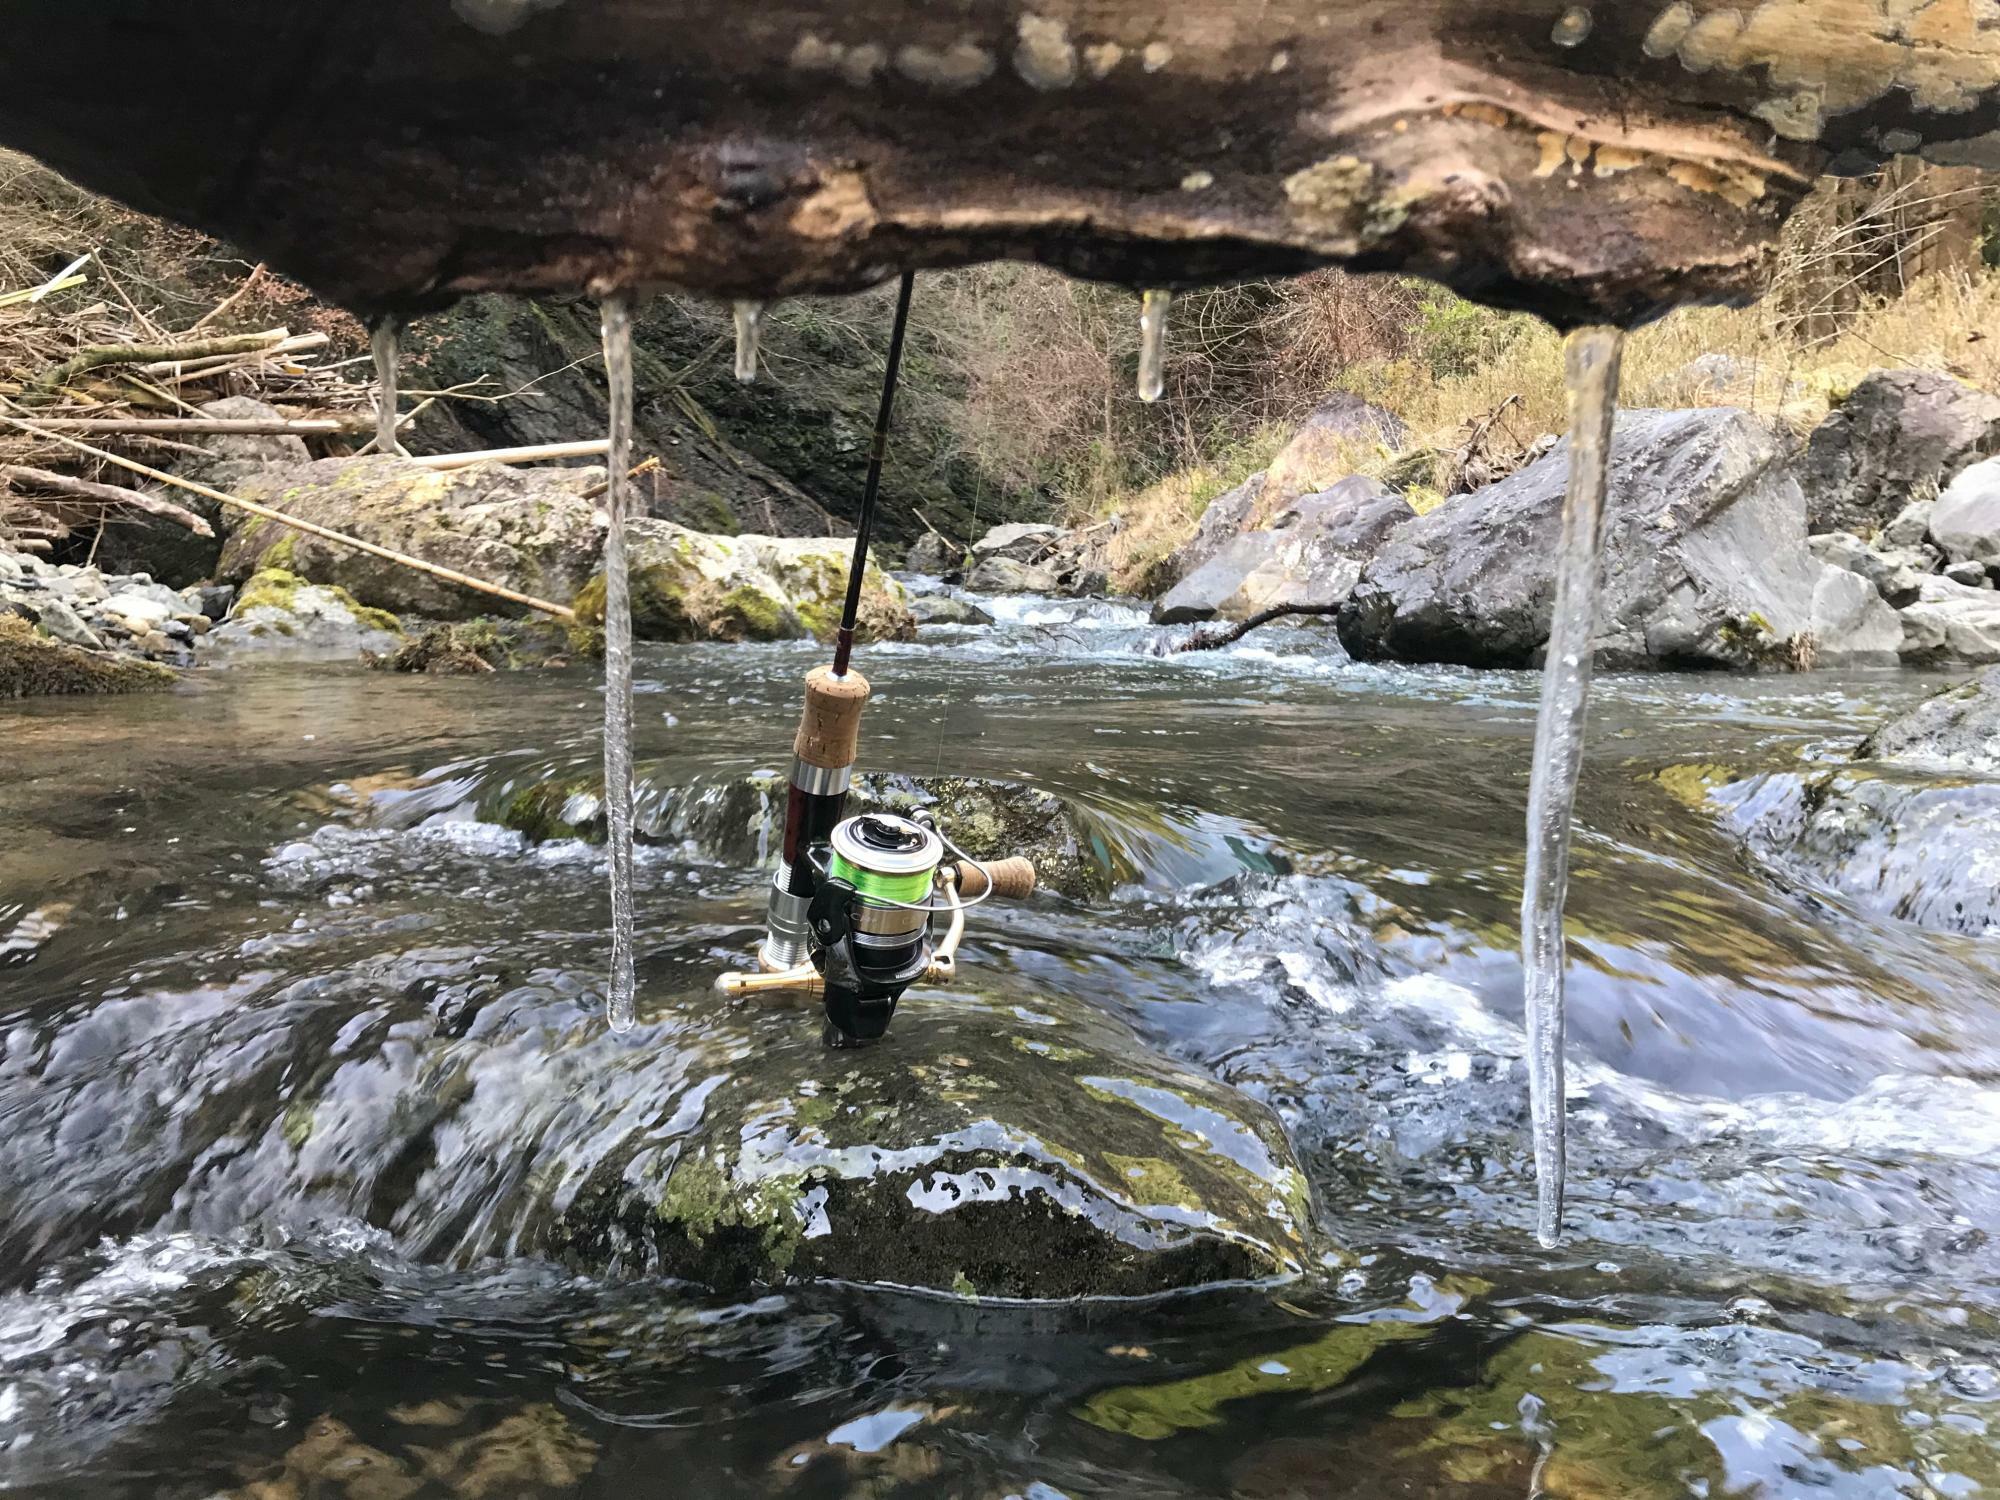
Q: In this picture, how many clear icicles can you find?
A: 5